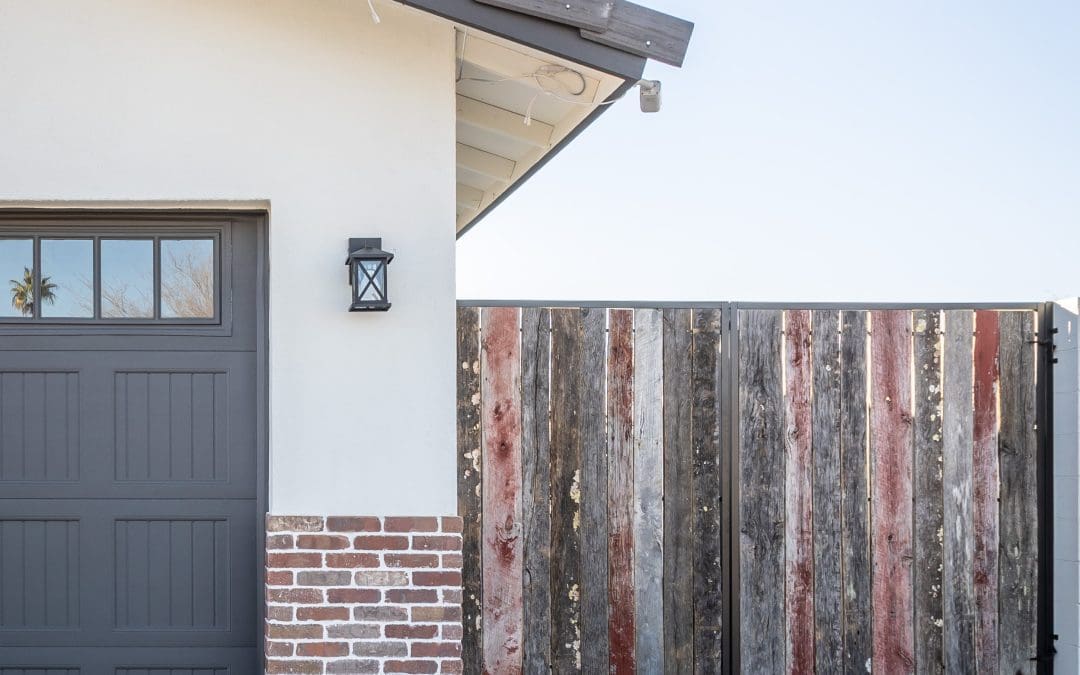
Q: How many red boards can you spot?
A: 5